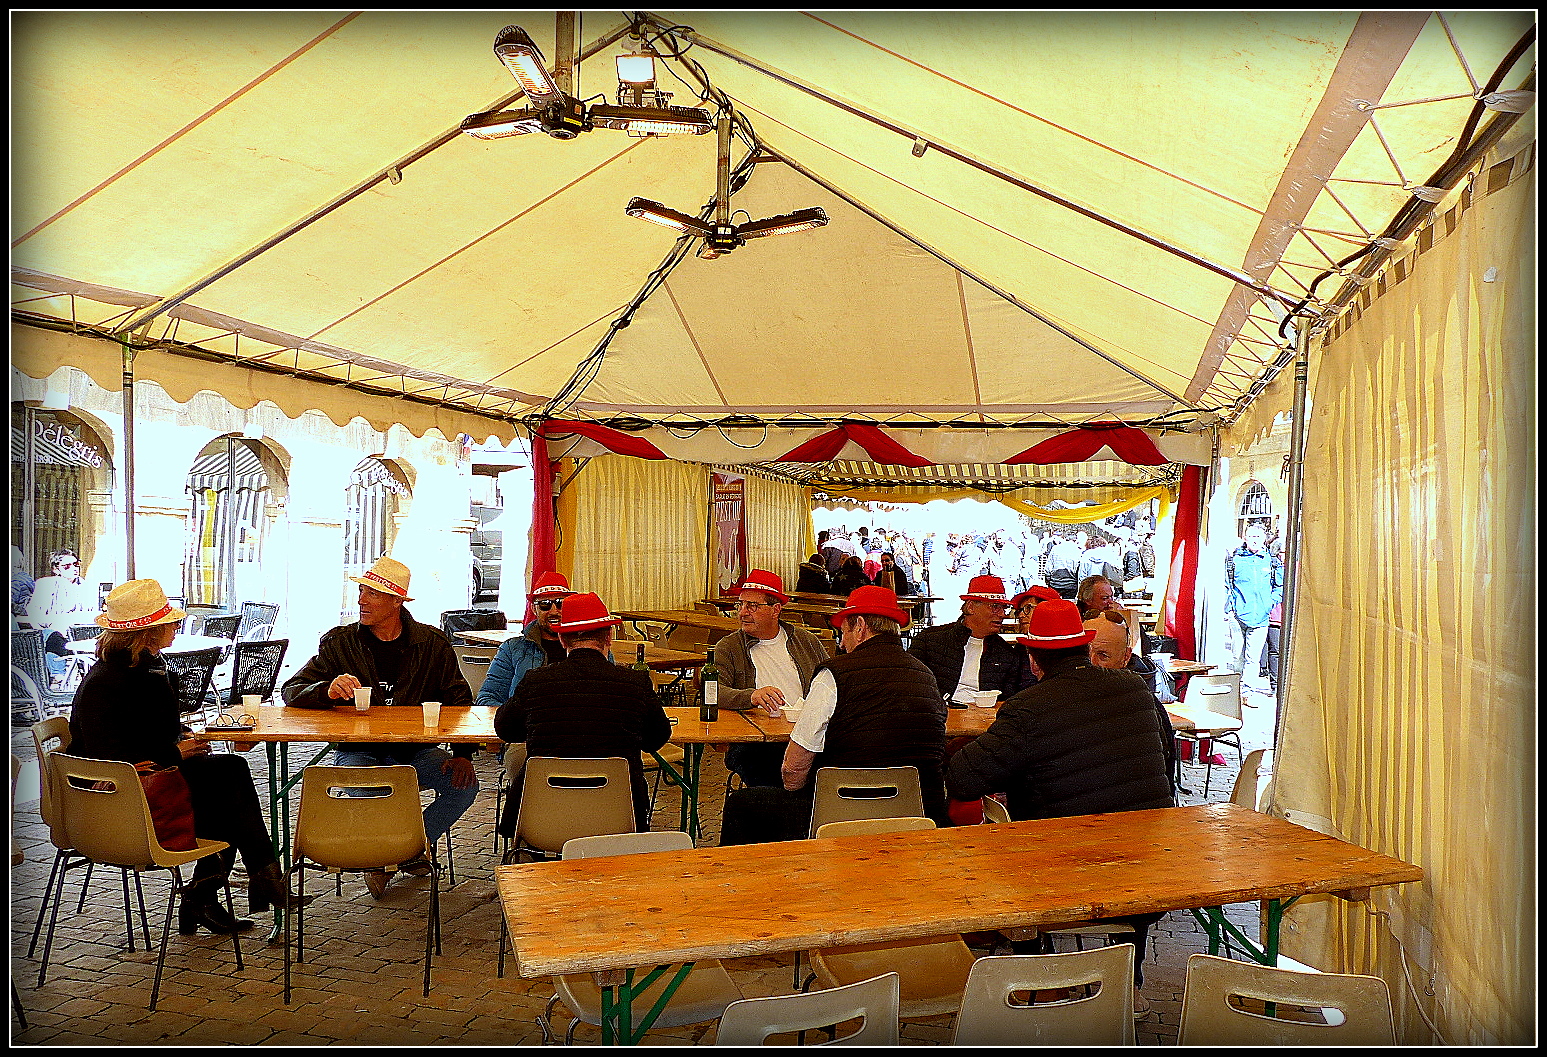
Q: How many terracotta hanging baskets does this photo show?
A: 0